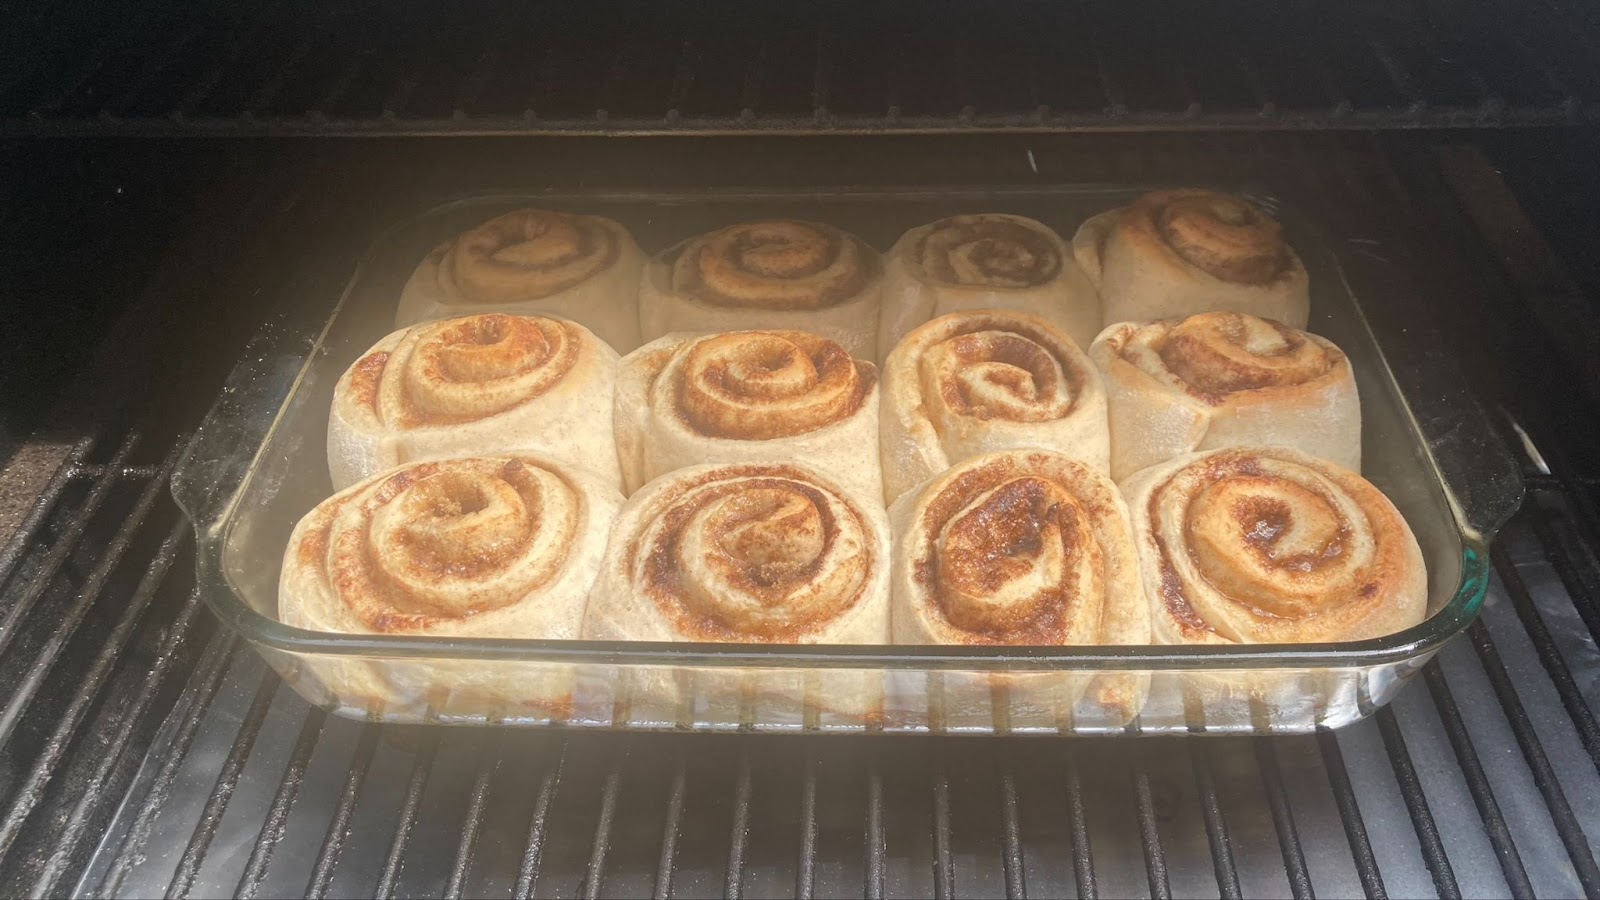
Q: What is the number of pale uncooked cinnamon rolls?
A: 12